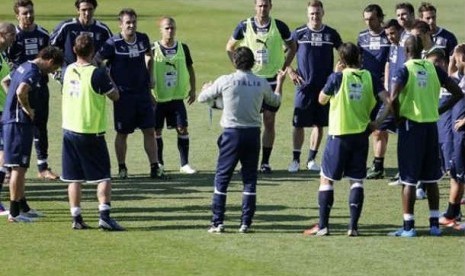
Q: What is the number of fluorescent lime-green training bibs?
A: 6